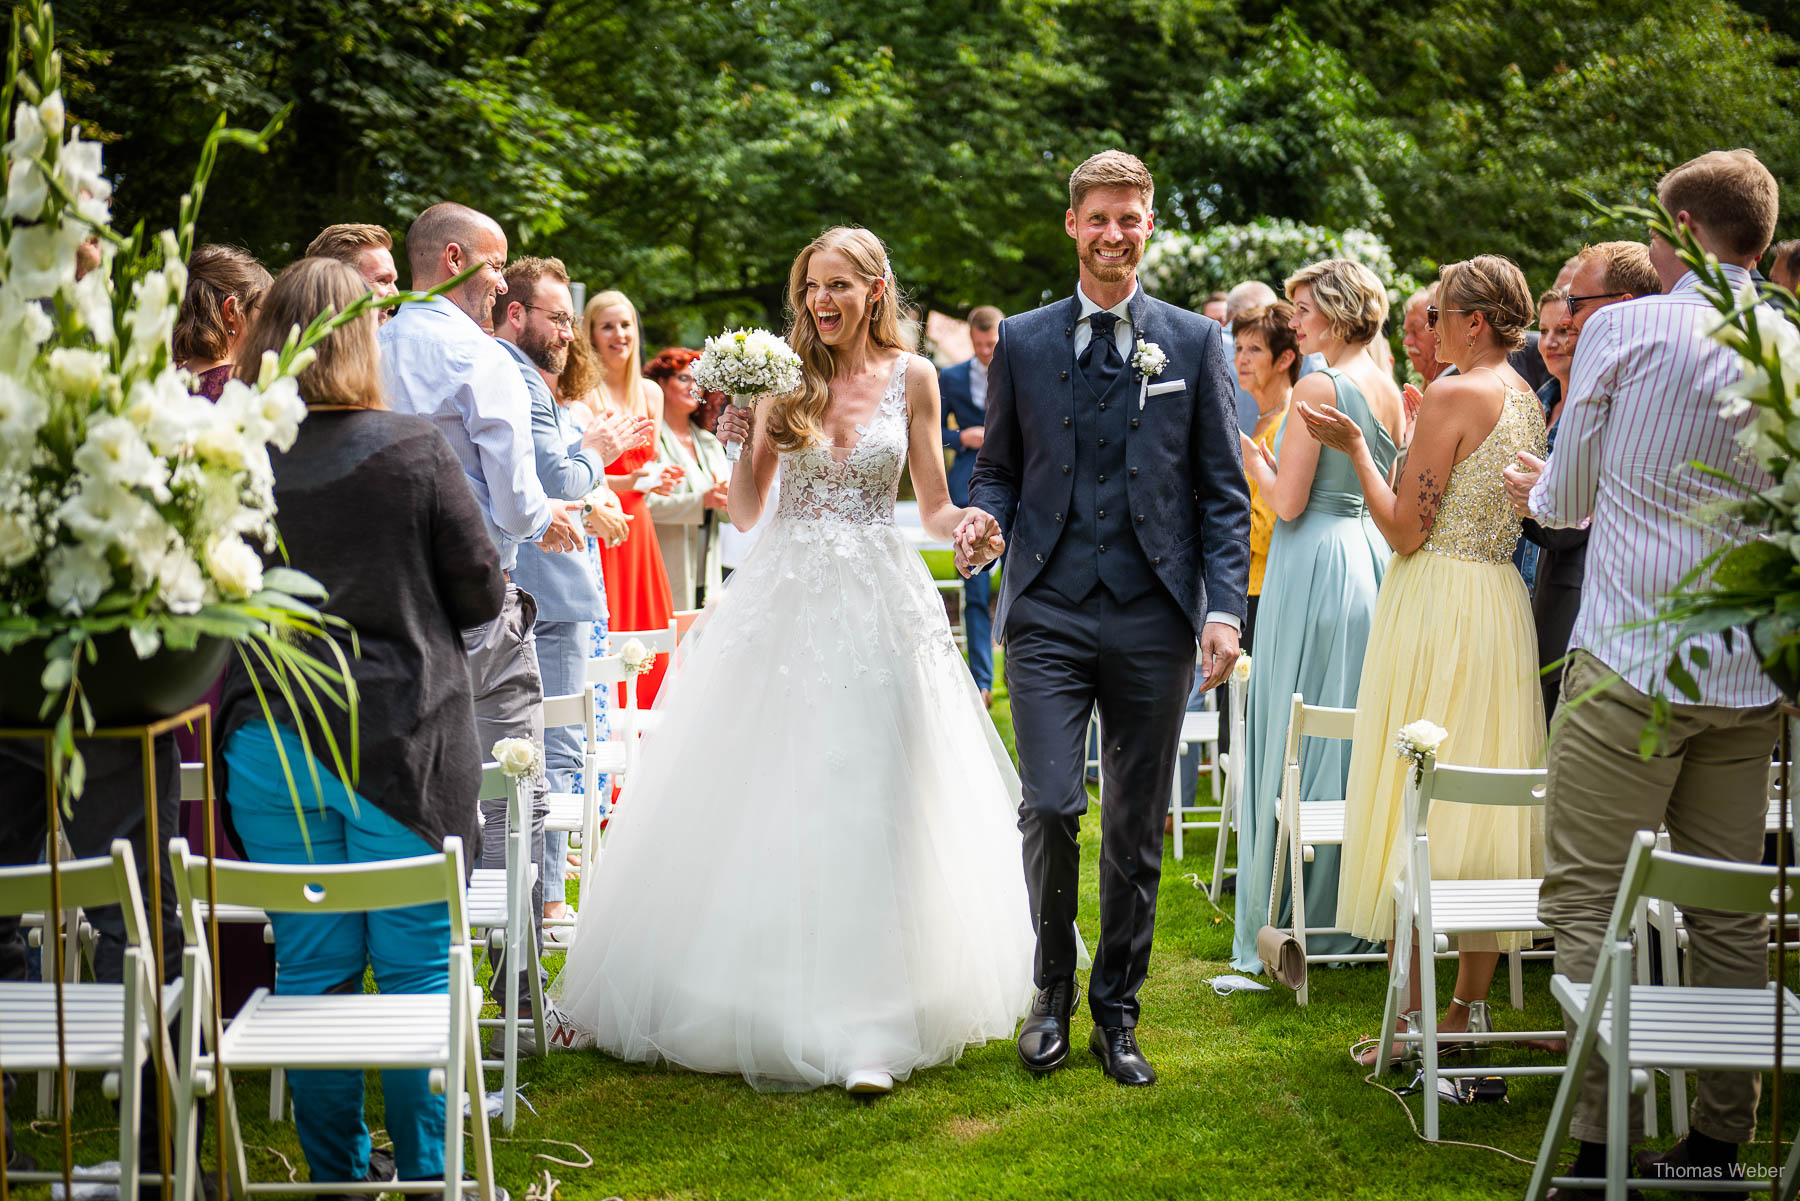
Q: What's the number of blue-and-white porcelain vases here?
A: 0